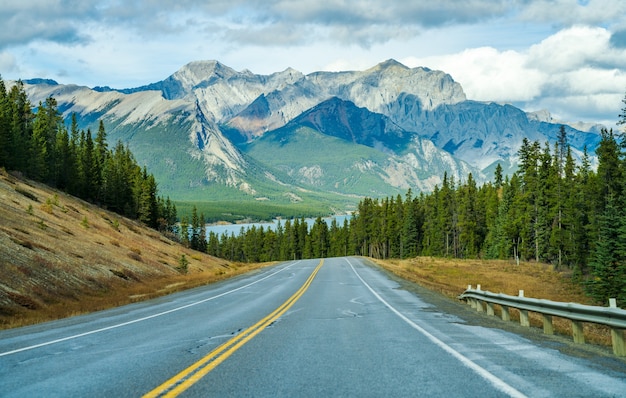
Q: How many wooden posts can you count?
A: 9